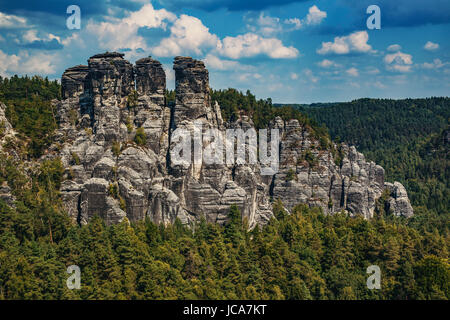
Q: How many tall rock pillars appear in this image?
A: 4